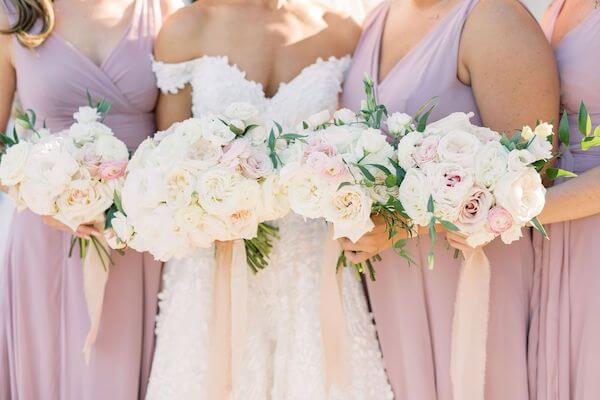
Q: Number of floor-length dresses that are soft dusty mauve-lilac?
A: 3